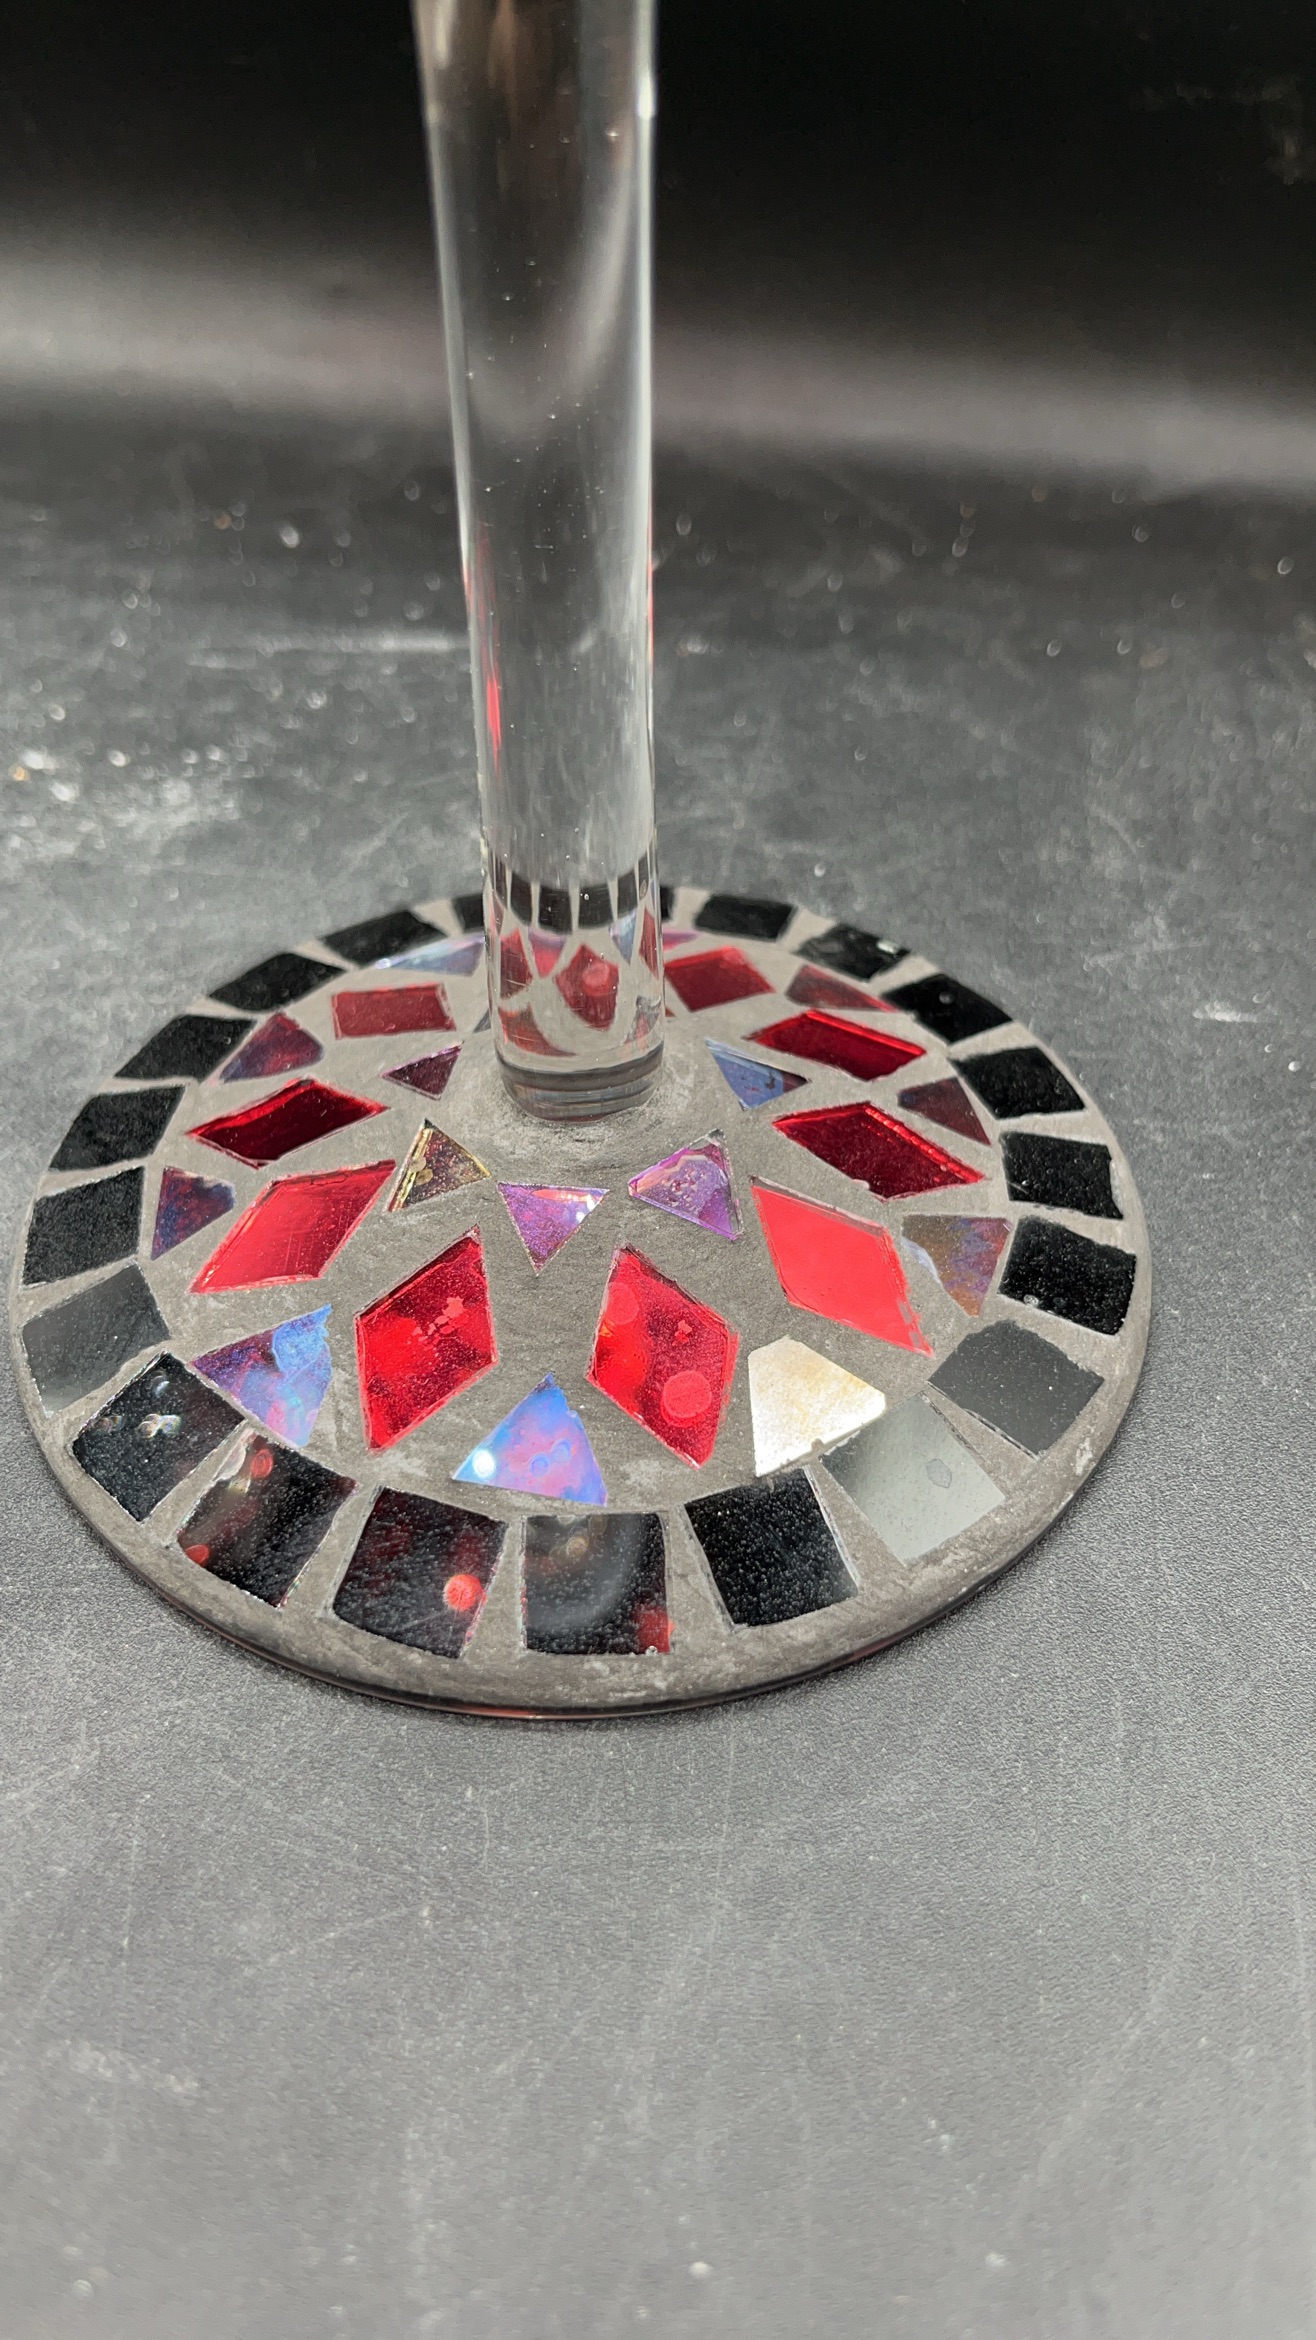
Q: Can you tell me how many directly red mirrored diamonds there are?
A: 9